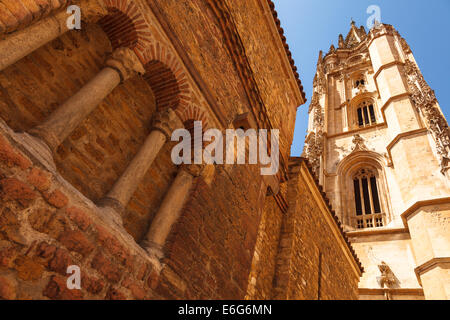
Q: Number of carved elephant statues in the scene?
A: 0